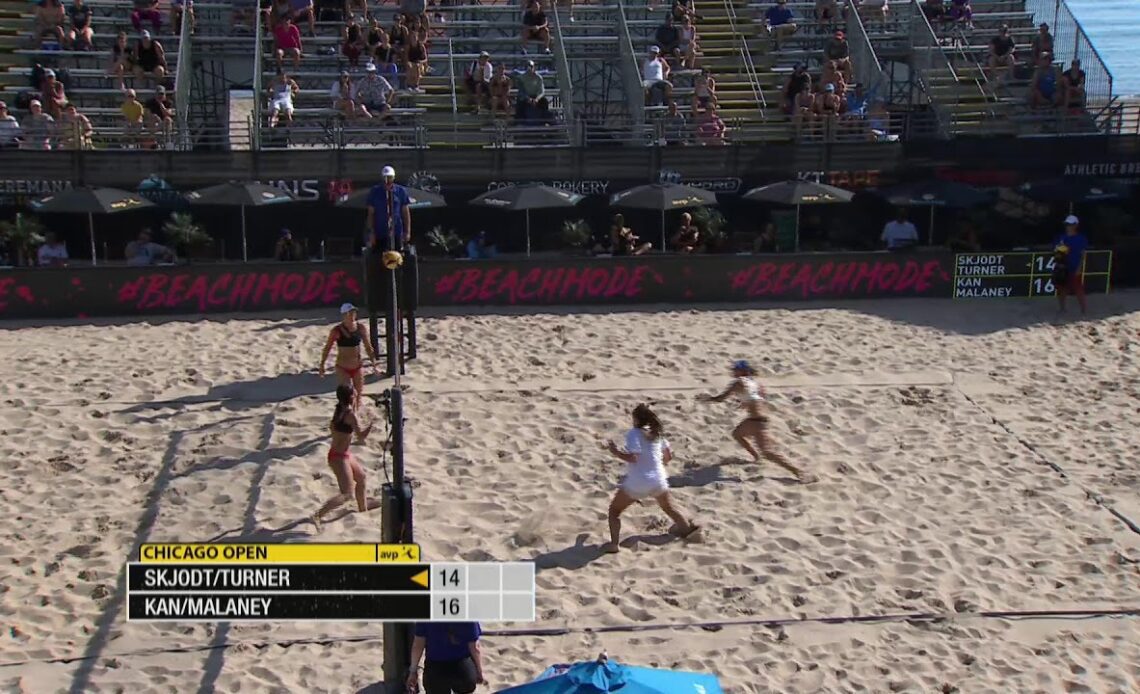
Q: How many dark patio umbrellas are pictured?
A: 8